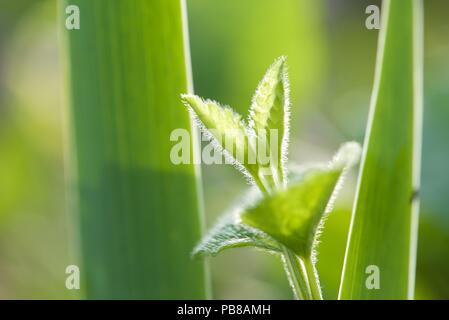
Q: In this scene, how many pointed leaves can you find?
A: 4